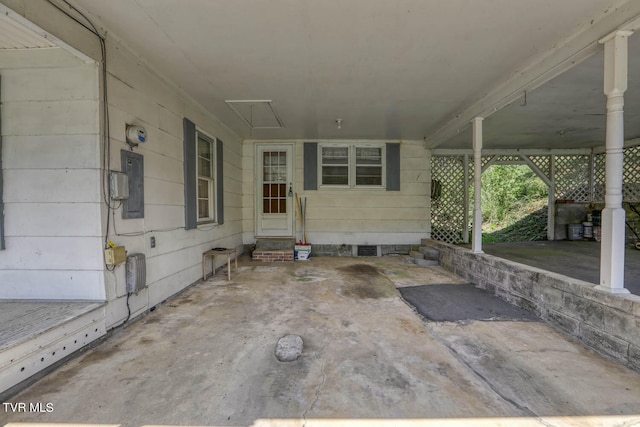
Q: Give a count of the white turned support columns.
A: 2